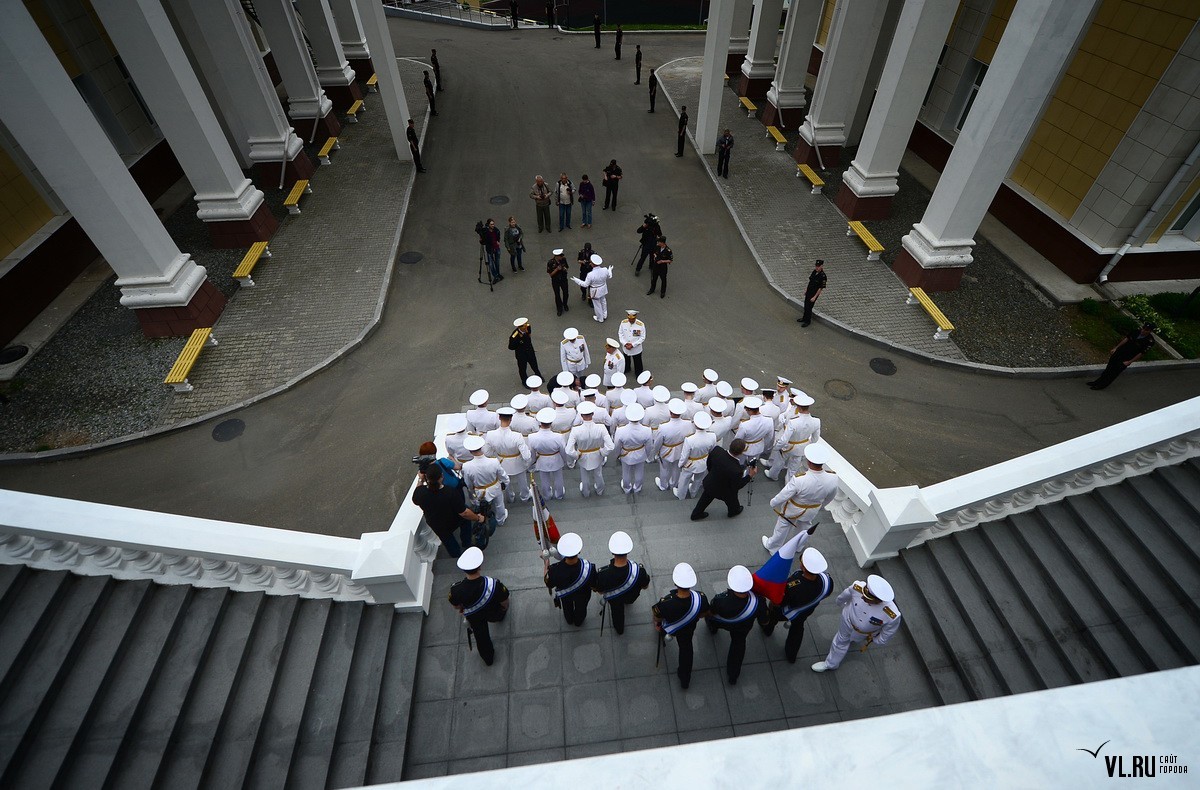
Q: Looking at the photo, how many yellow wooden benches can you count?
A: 12